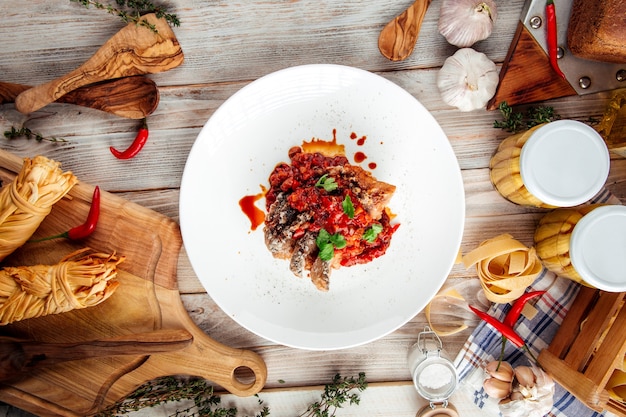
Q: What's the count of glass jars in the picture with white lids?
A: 2